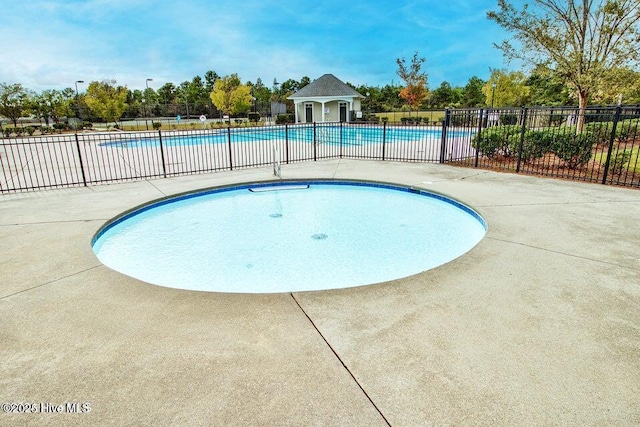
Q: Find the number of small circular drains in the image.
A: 2